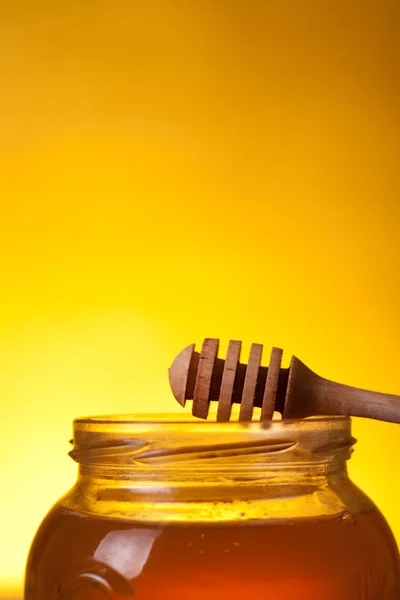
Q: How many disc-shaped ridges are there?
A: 4